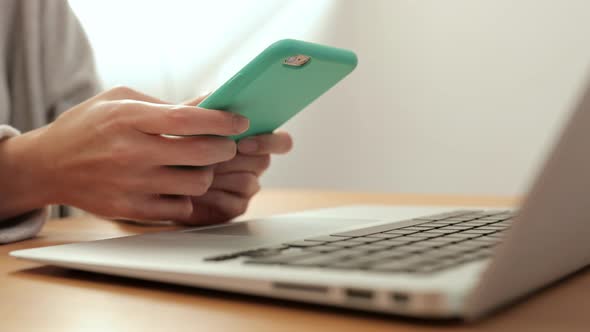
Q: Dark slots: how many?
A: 3